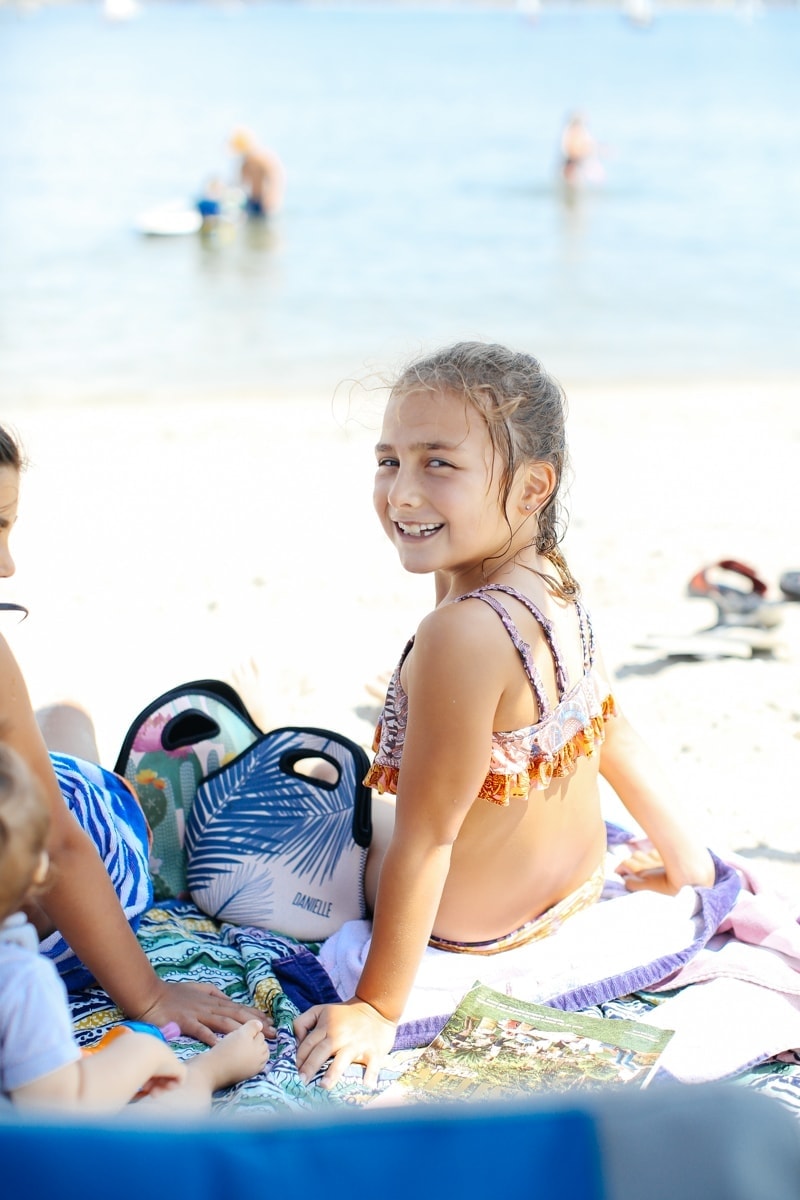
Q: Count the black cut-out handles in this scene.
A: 2